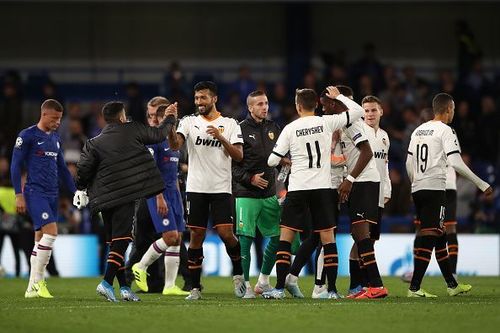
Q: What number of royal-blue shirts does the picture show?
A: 2